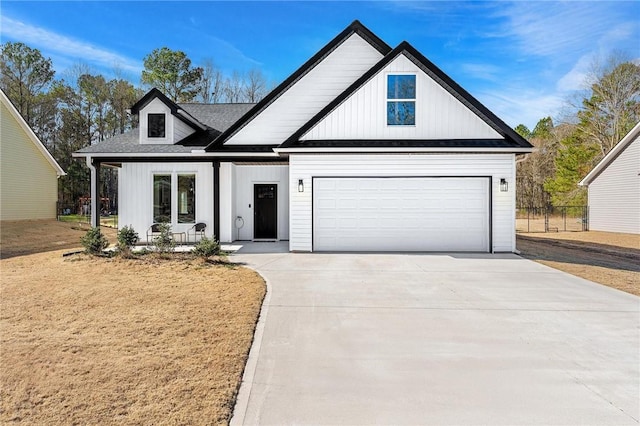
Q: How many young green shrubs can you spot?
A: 4